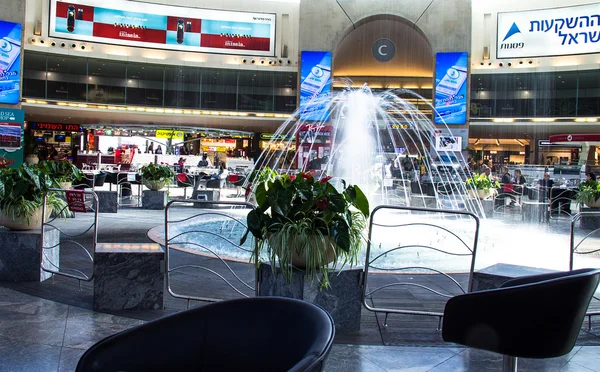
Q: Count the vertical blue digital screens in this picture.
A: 3